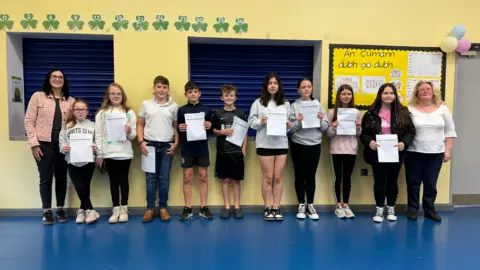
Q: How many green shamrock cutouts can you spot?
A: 12